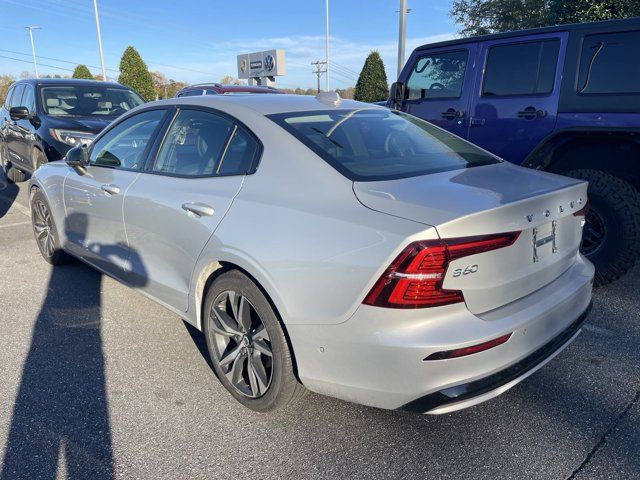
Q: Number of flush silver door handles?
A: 2